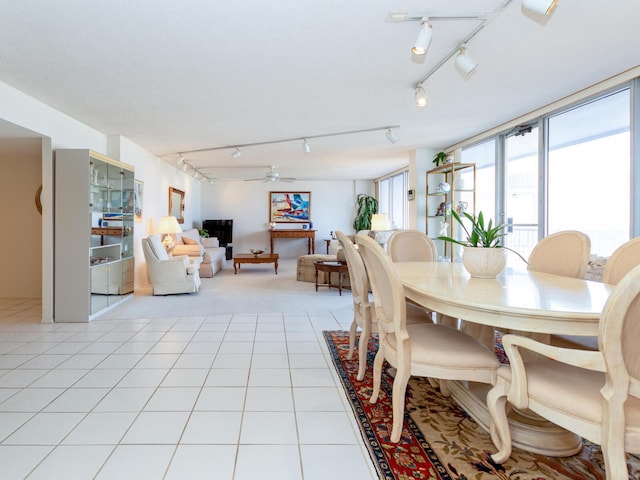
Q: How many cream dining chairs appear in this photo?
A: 6